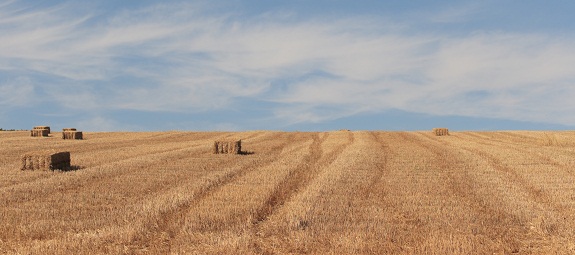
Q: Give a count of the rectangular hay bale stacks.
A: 5